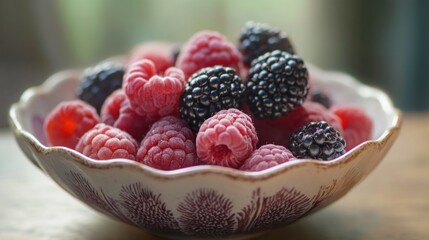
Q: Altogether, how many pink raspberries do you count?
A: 11